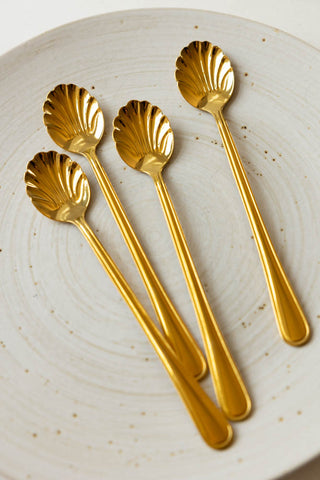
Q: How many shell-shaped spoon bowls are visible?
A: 4